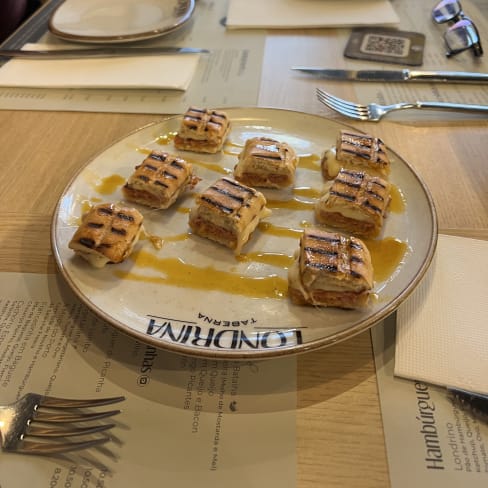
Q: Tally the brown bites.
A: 8